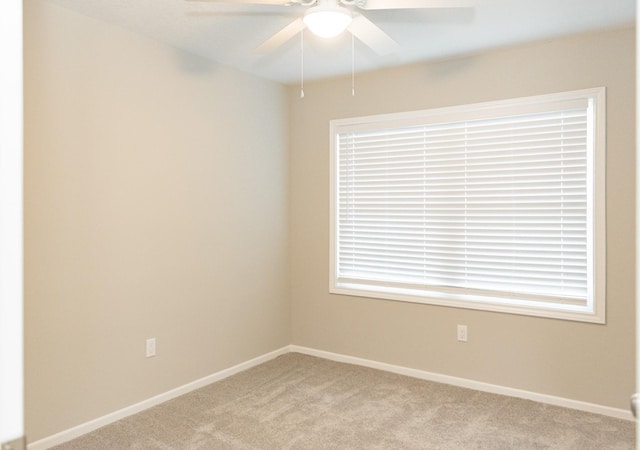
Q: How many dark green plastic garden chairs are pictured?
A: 0